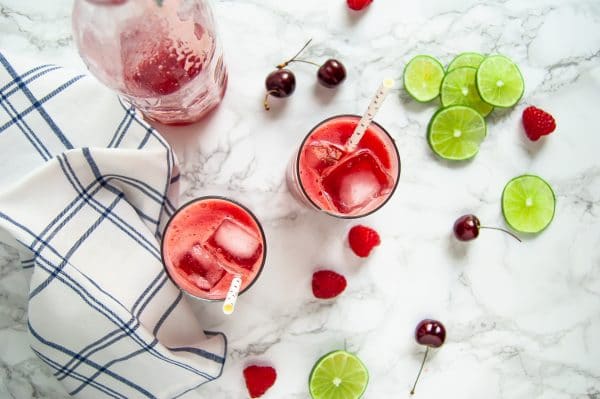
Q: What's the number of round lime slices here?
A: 7